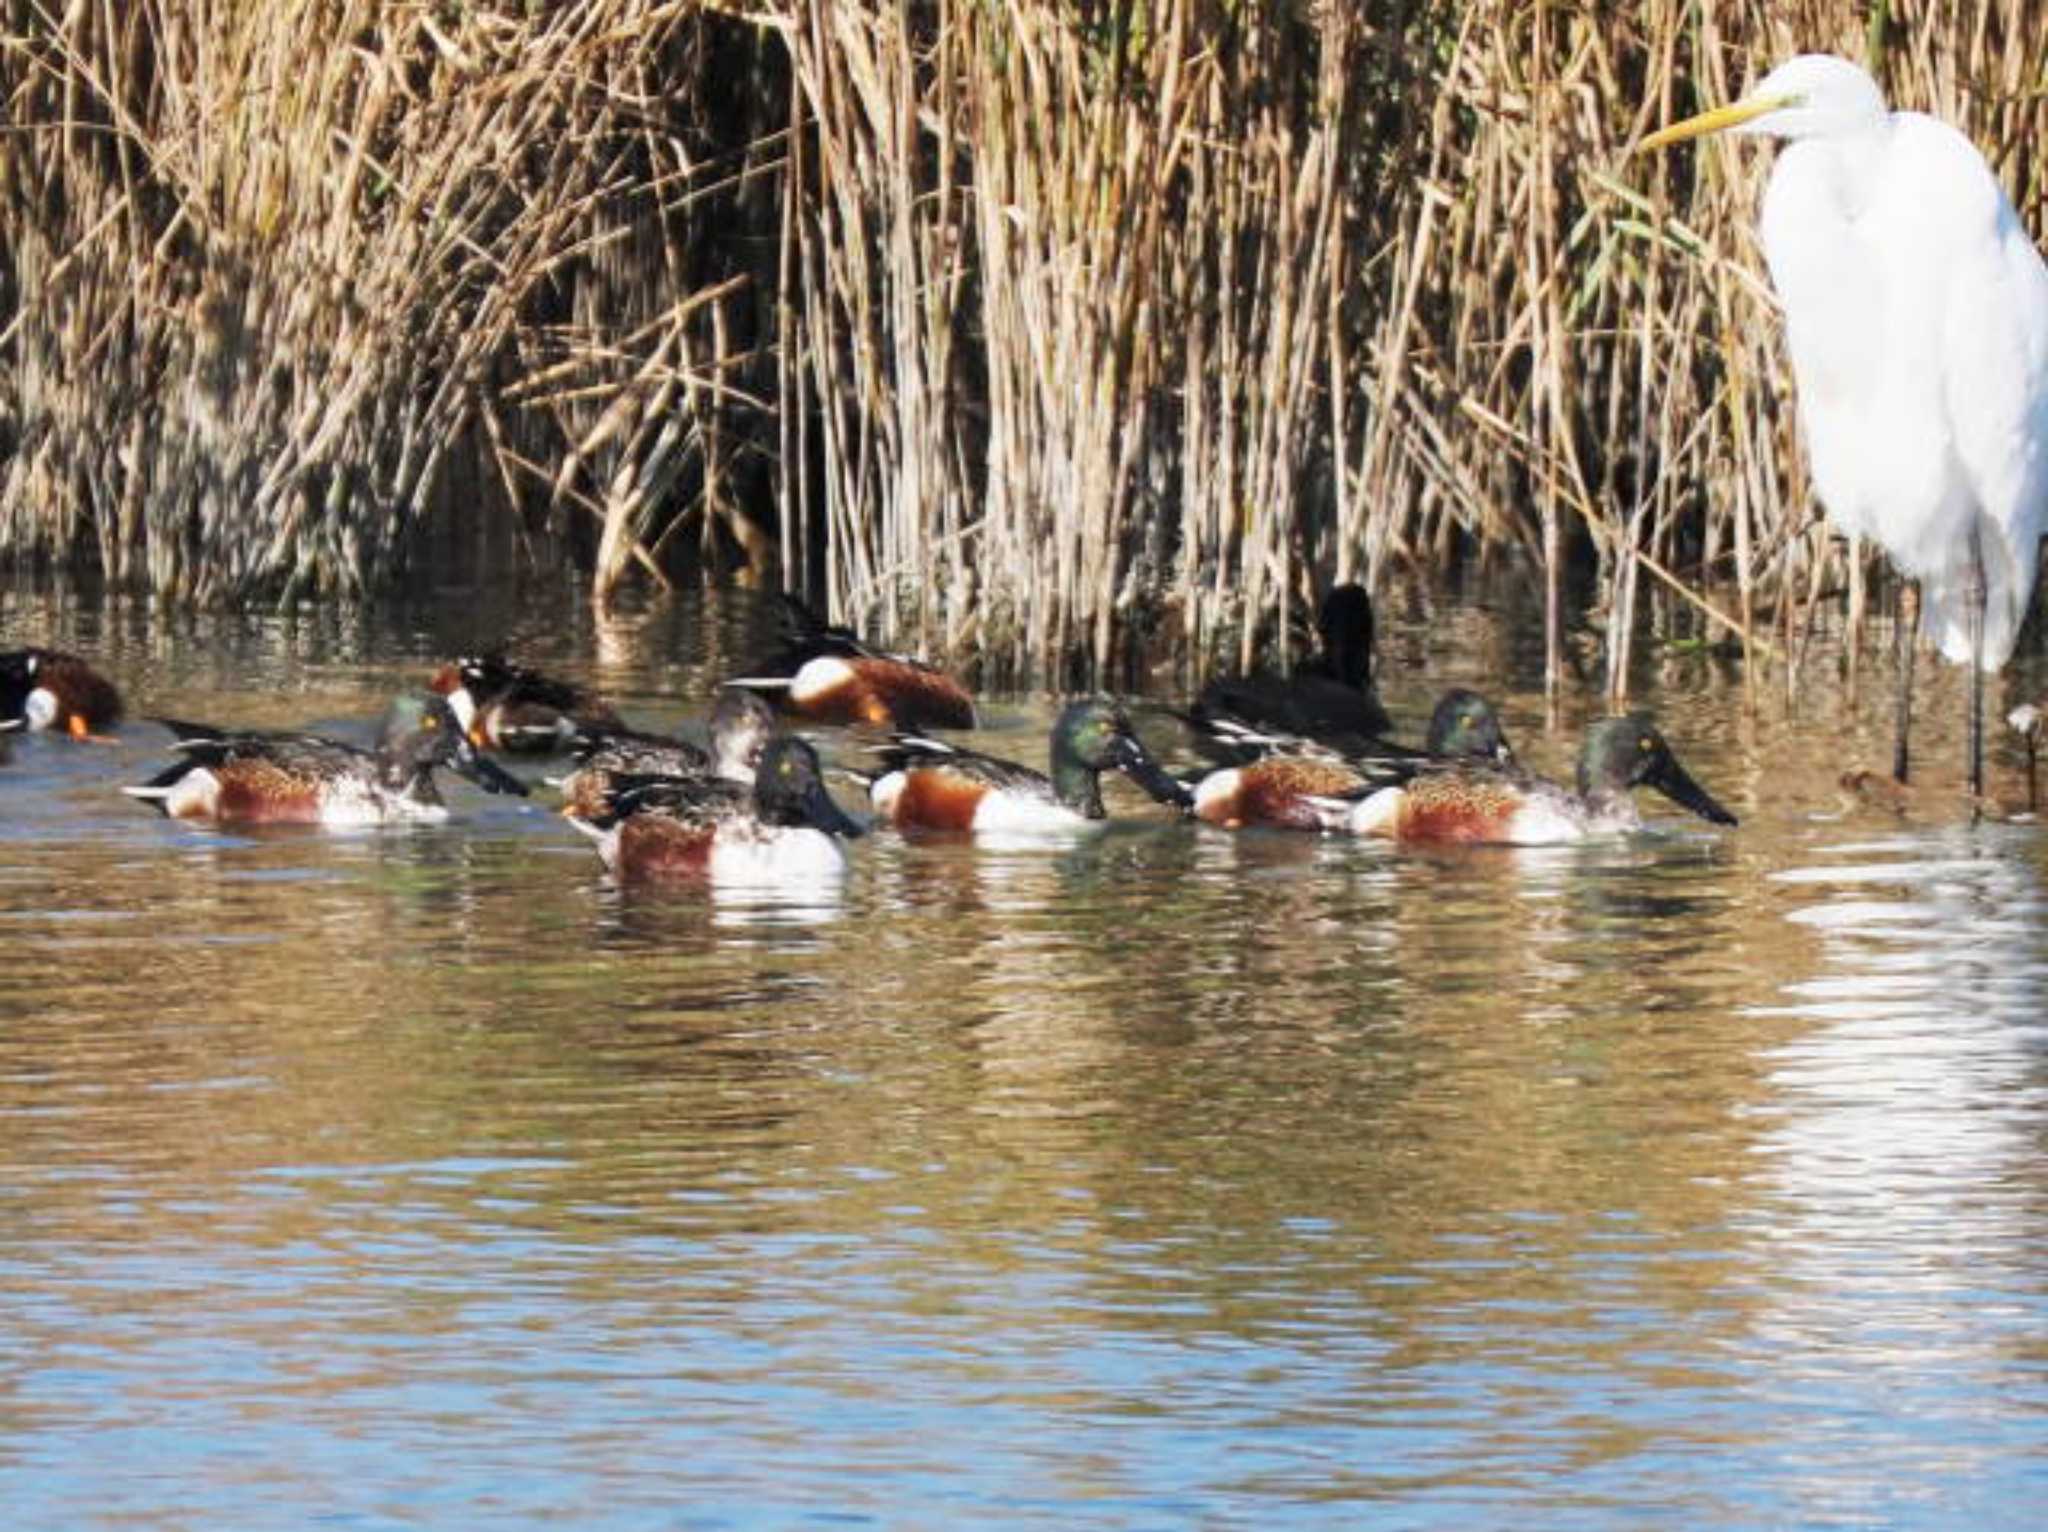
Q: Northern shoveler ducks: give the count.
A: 9